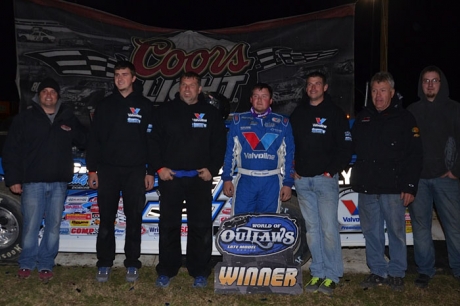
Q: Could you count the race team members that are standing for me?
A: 7